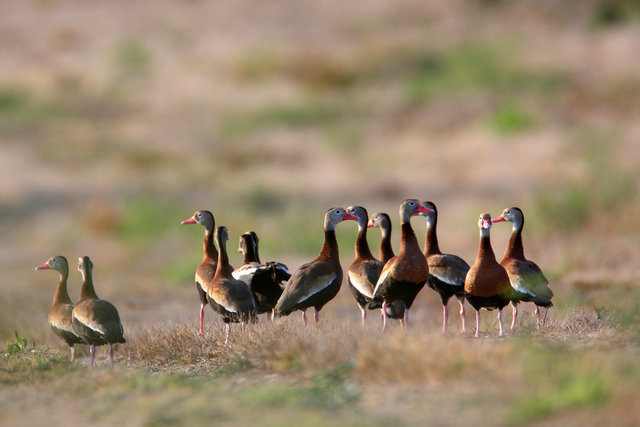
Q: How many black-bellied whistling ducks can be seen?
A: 13